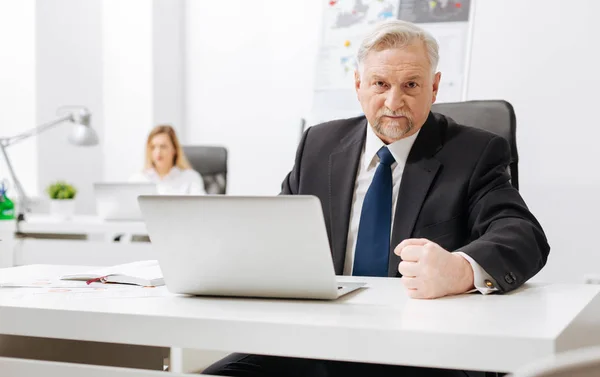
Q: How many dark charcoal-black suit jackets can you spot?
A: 1